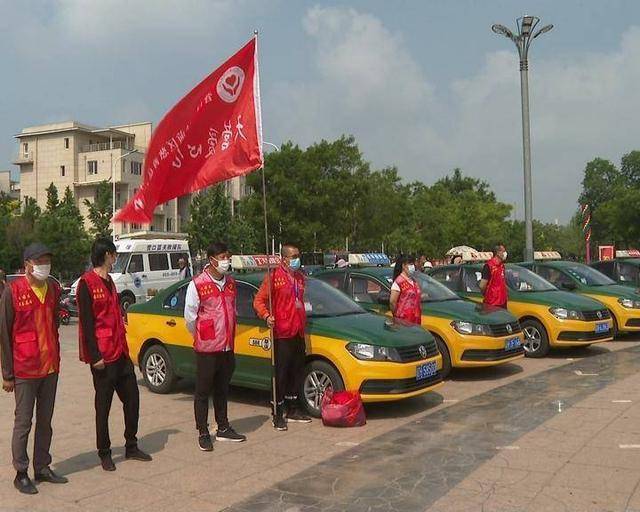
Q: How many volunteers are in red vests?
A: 6